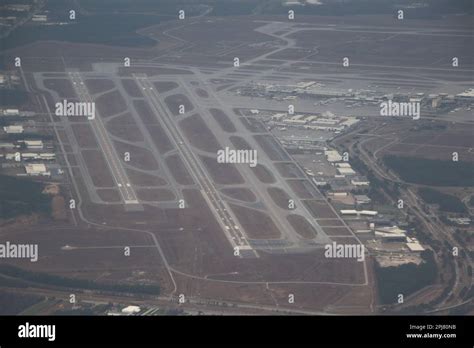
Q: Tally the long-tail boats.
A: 0